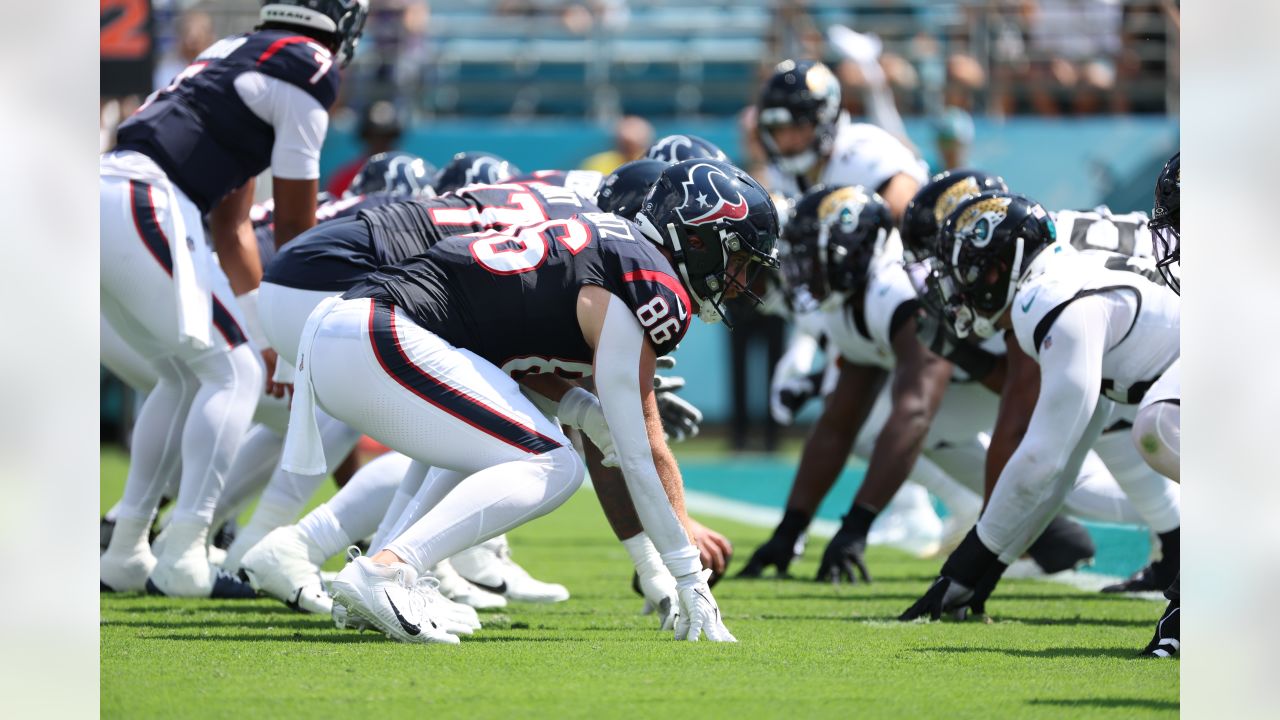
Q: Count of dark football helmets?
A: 11